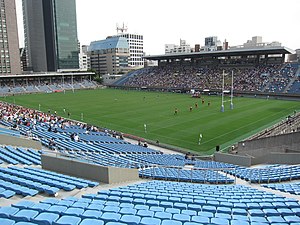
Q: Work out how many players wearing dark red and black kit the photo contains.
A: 5